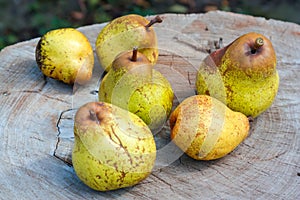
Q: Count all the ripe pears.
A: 6